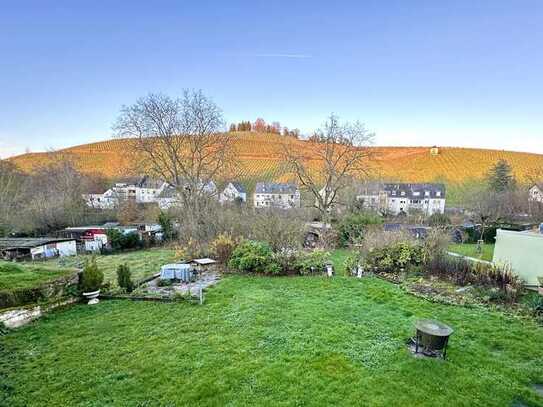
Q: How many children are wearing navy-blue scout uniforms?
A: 0